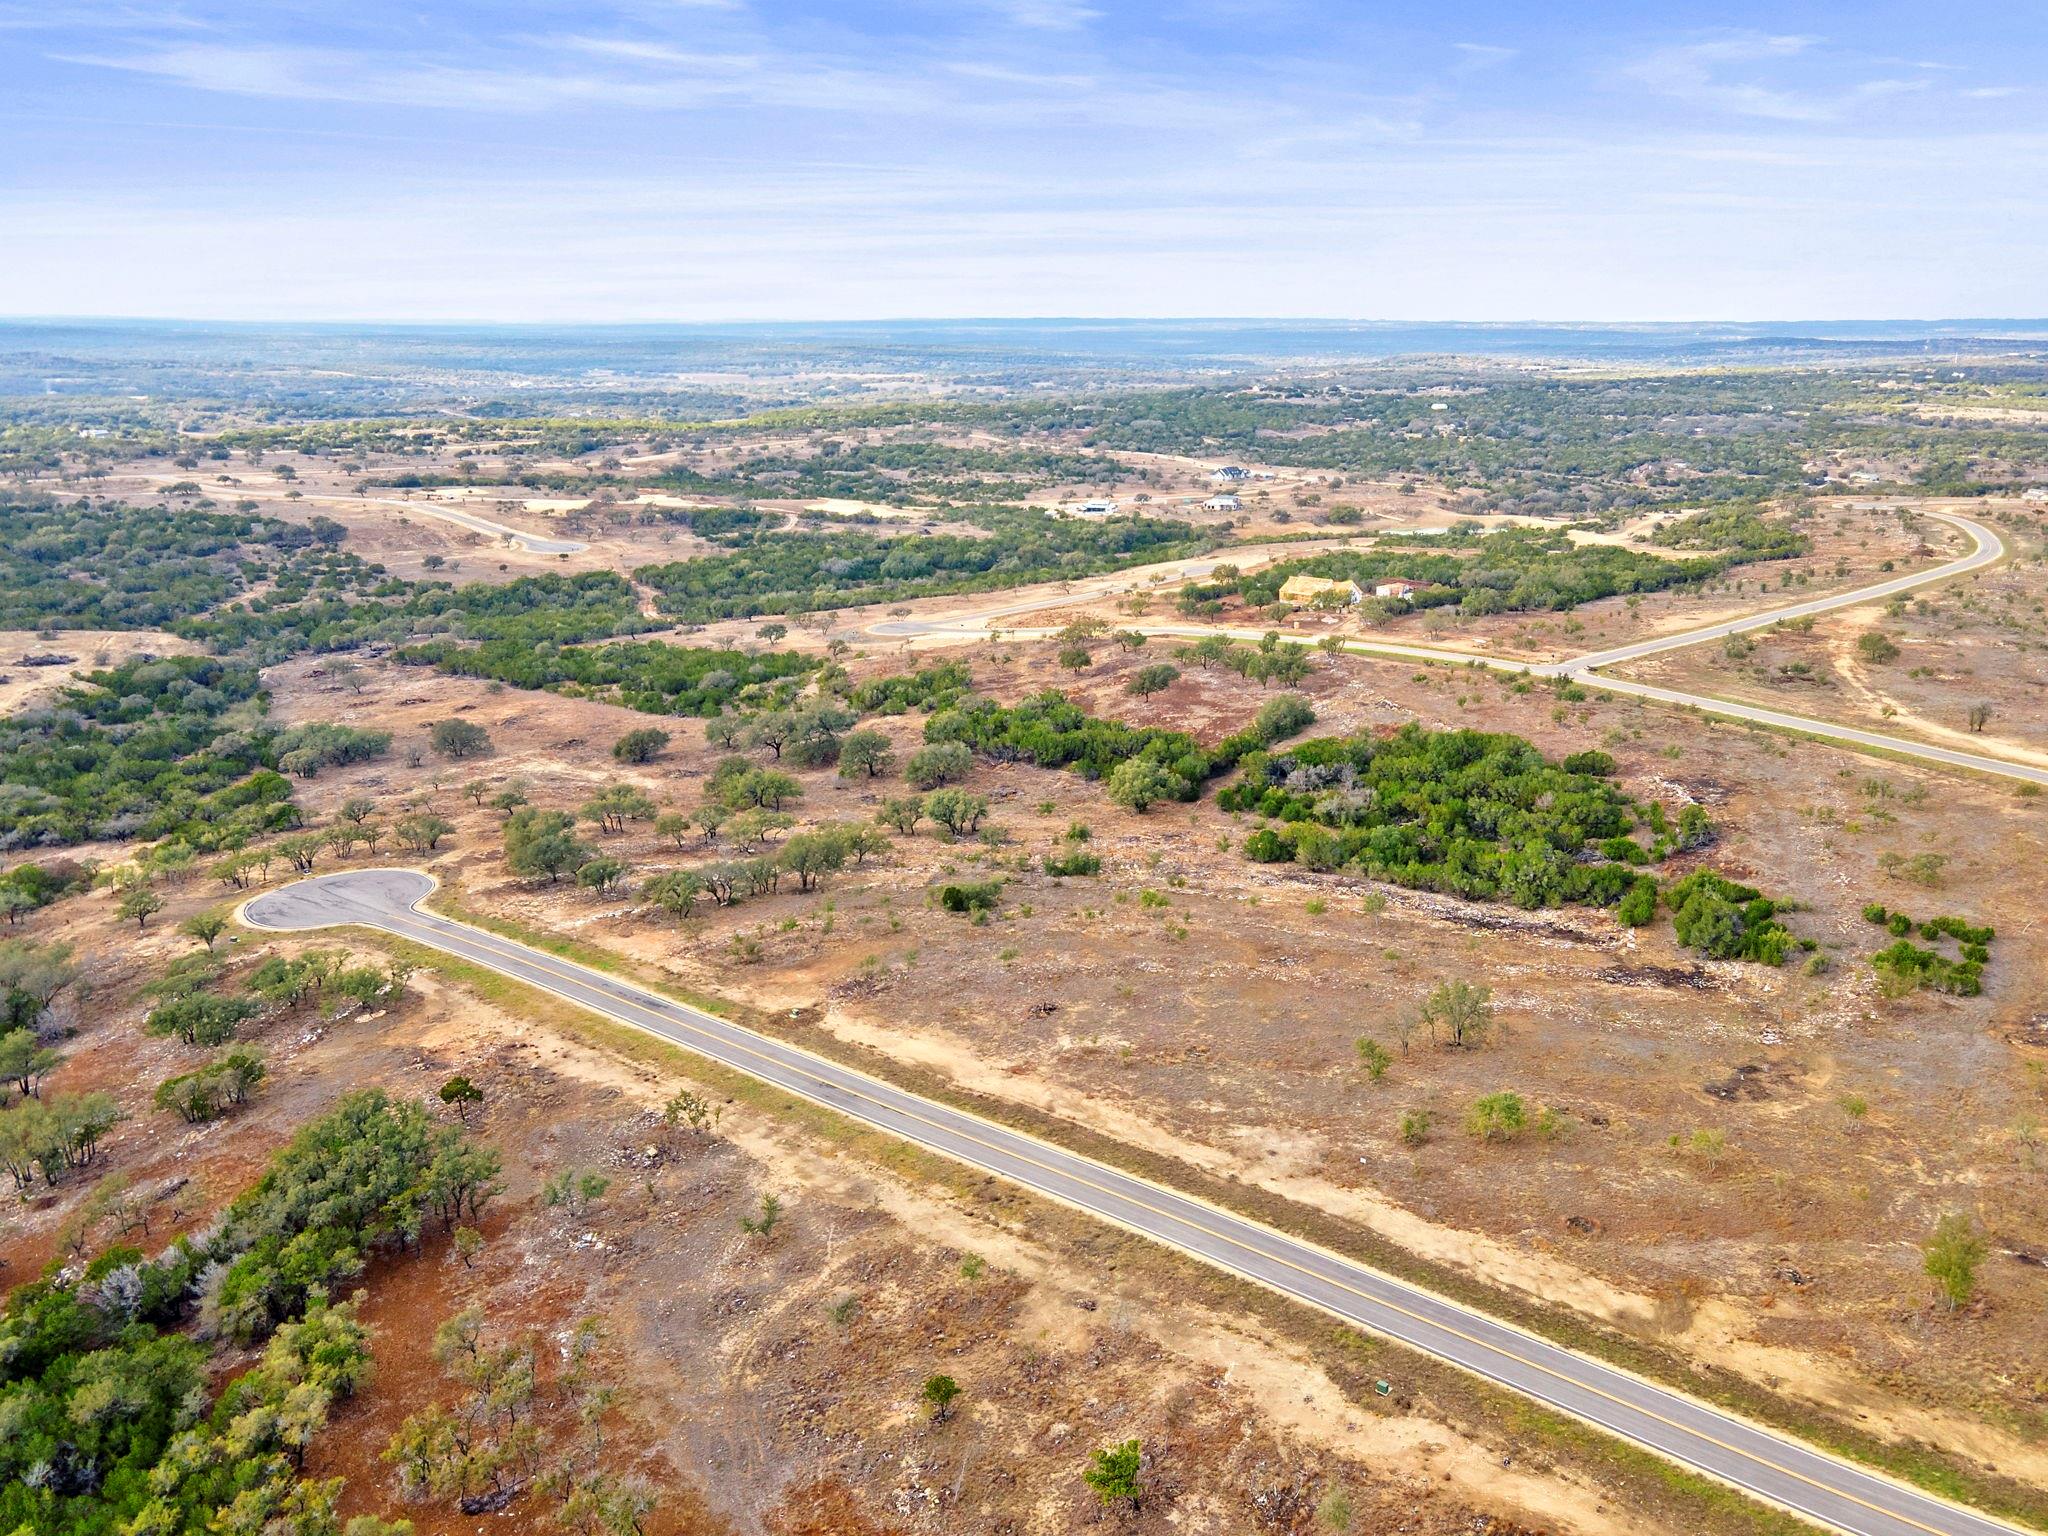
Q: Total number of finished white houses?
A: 3